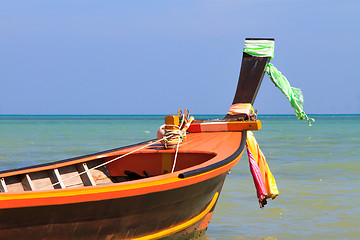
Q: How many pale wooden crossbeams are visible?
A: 4